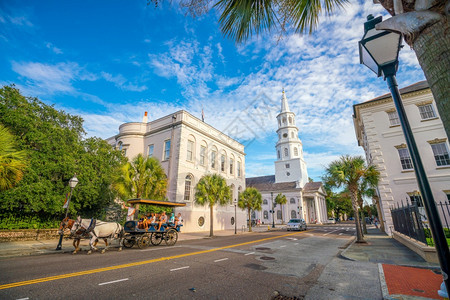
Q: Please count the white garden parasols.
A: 0